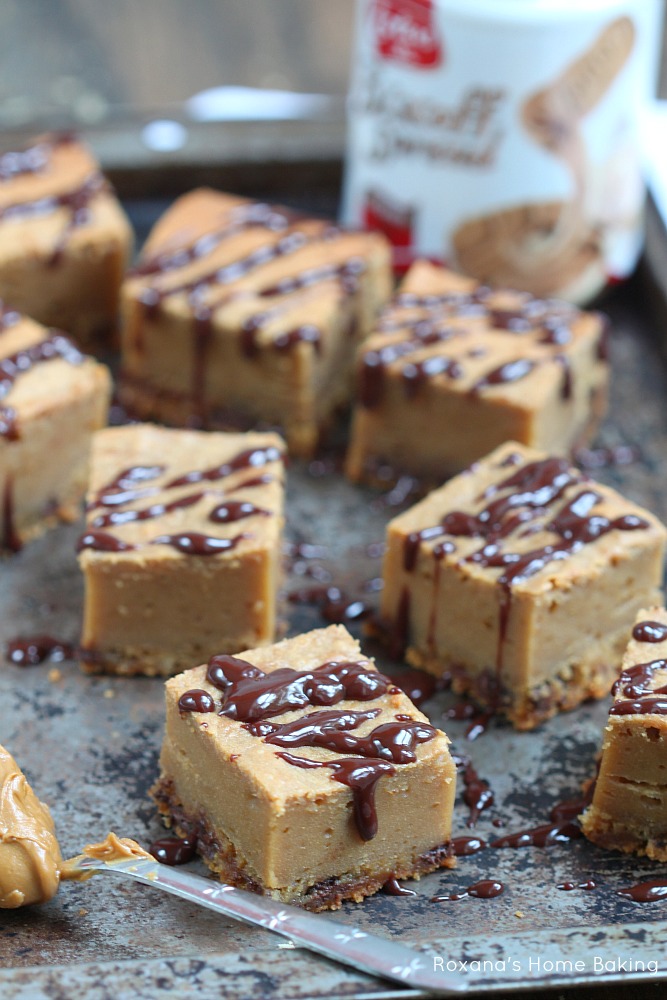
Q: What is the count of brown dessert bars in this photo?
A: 8